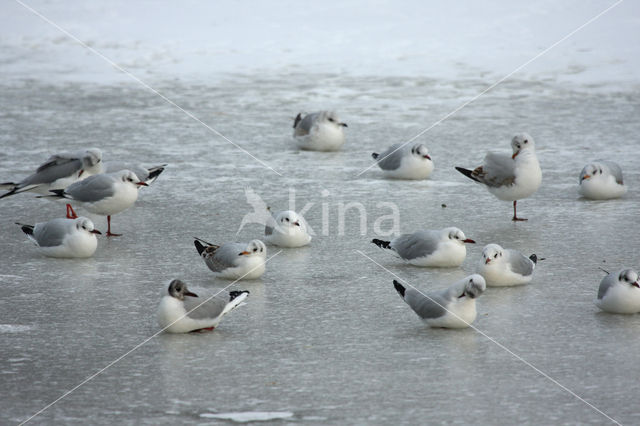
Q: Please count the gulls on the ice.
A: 15